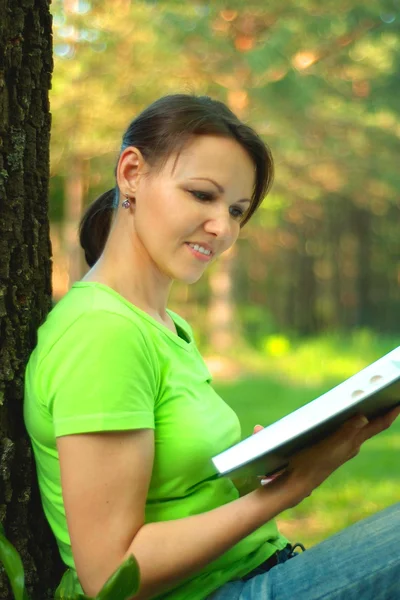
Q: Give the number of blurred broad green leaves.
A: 3